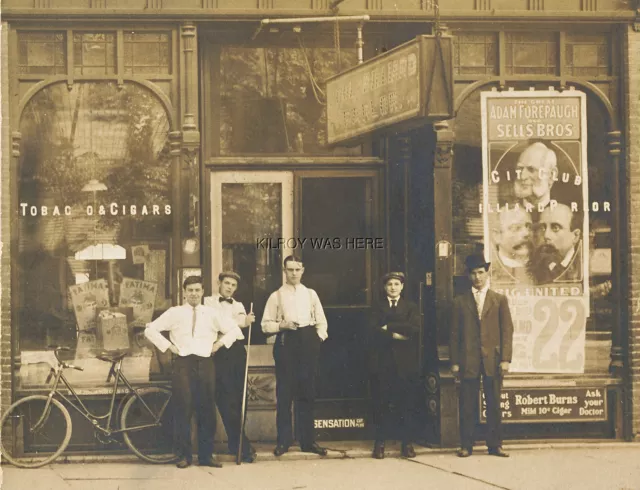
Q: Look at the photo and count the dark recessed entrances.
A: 1